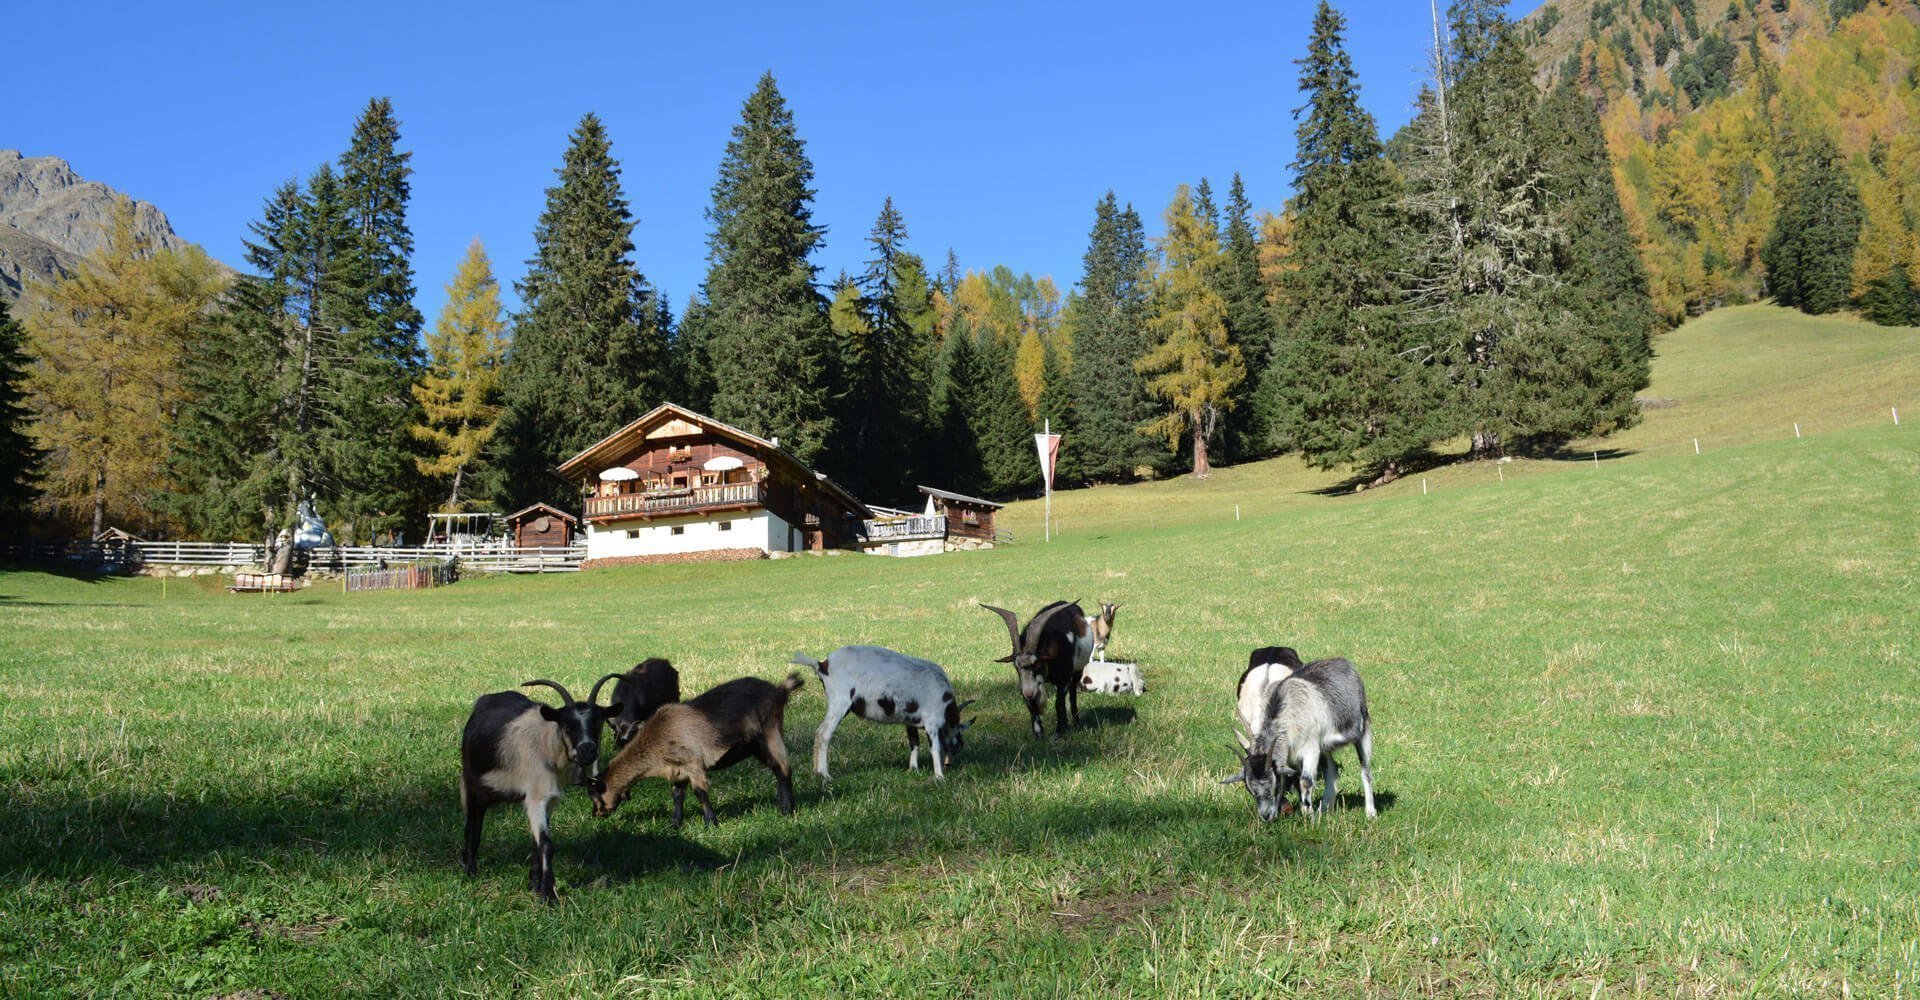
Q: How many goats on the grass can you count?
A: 9